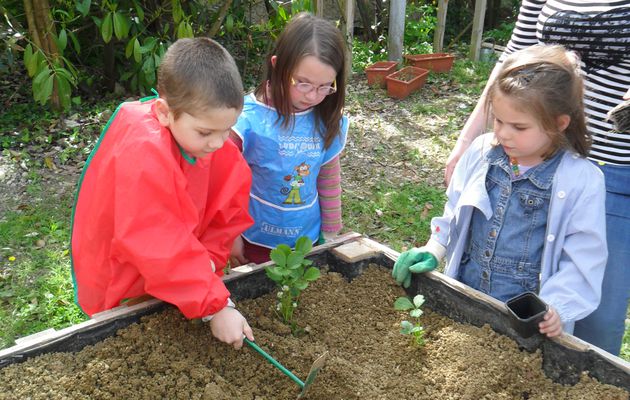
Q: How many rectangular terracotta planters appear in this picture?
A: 3